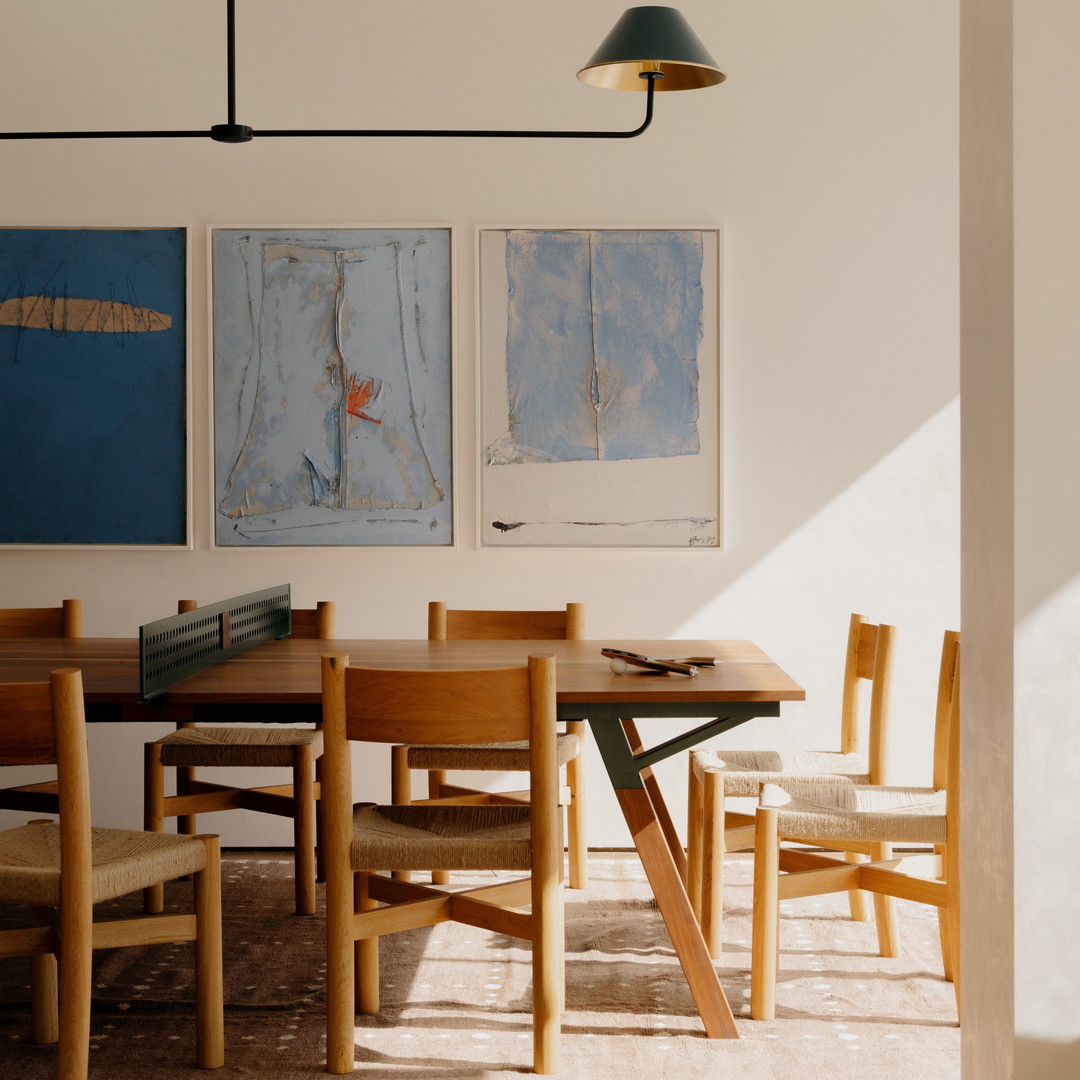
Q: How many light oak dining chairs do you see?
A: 7